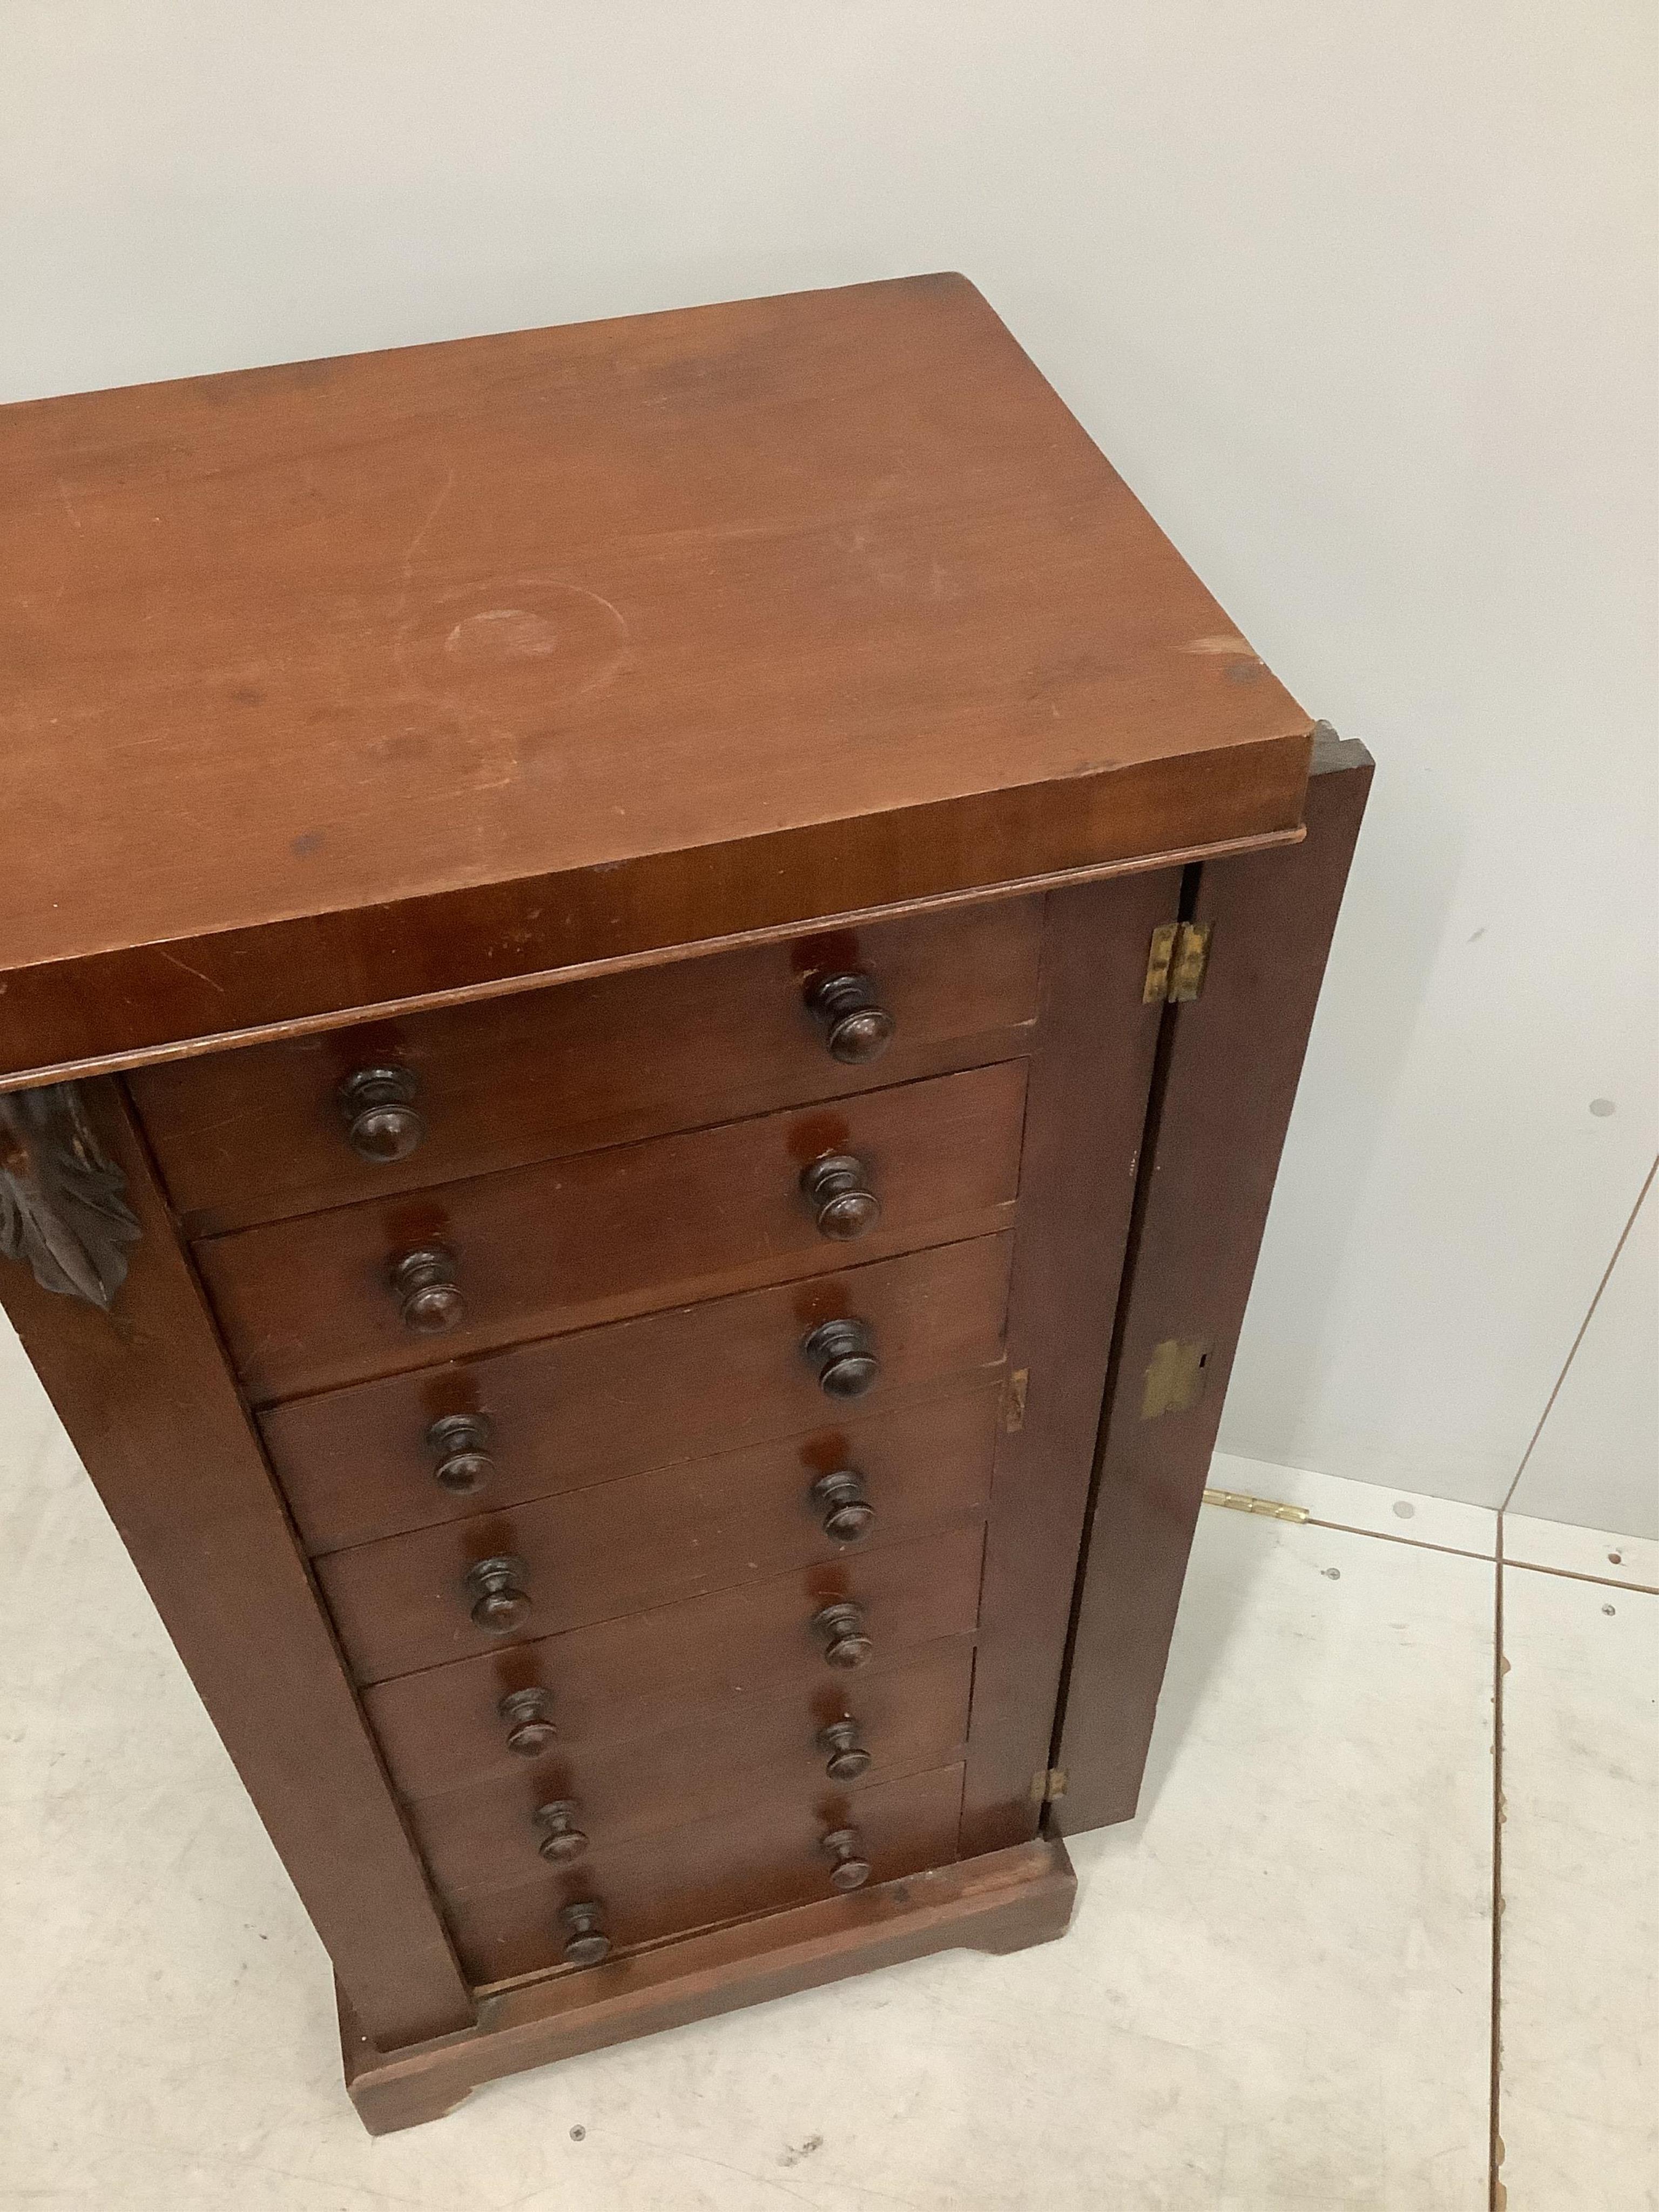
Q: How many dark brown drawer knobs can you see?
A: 14